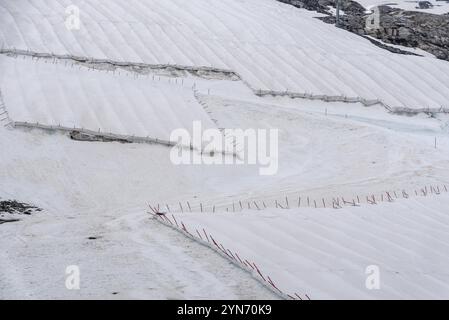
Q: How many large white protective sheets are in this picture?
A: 3